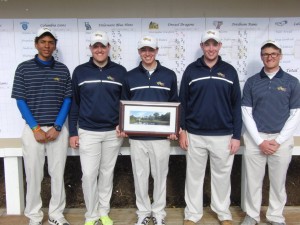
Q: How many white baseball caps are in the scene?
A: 5